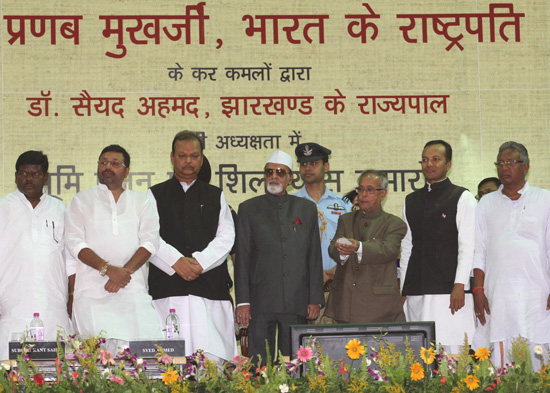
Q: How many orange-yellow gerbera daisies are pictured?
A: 6